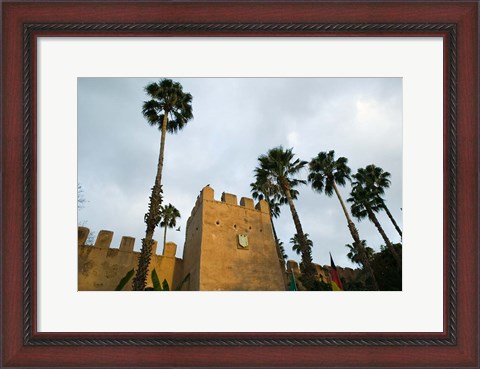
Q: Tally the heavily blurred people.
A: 0